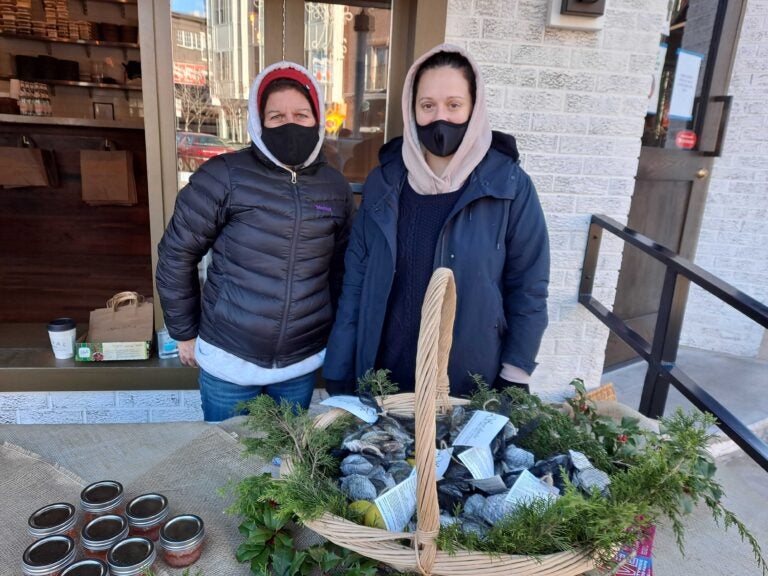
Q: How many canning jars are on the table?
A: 8